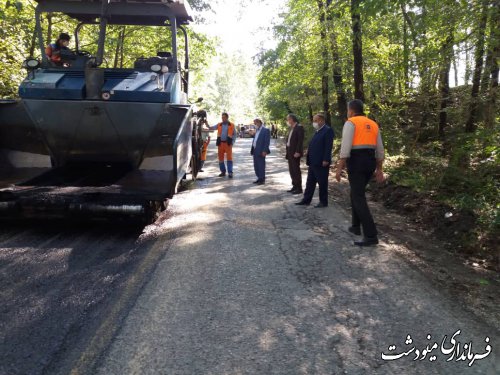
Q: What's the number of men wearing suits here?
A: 3